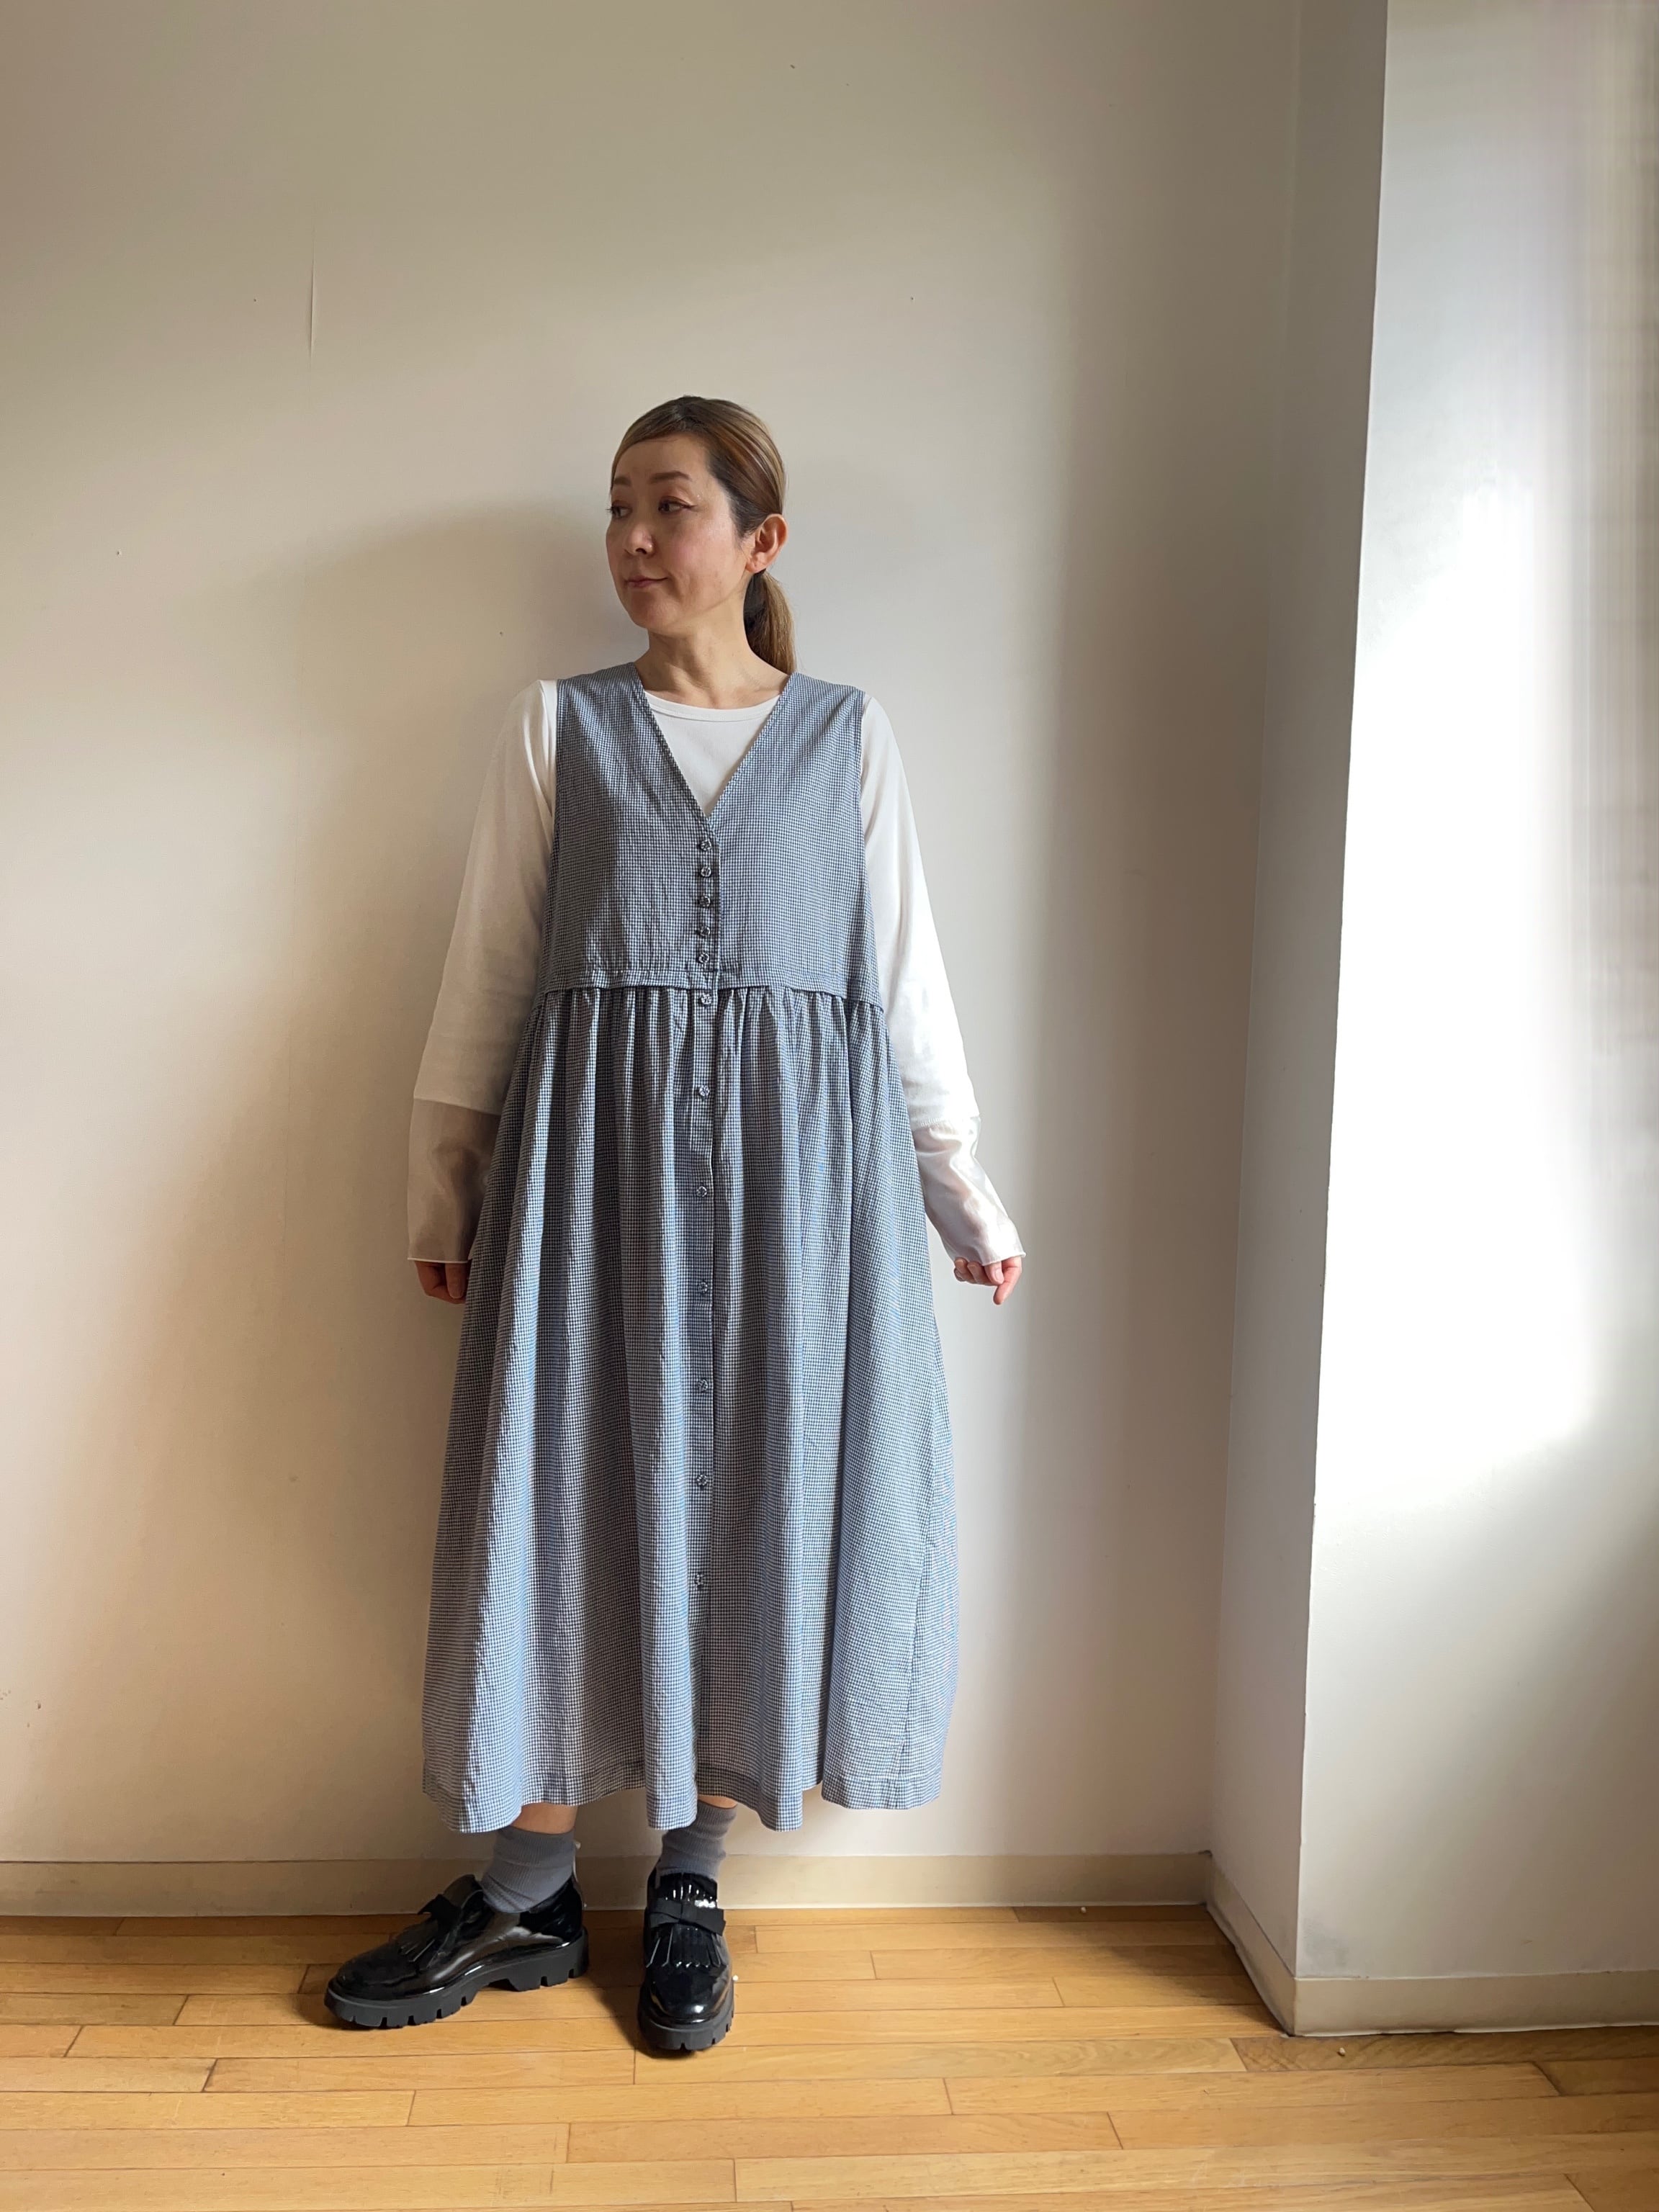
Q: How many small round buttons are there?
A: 12